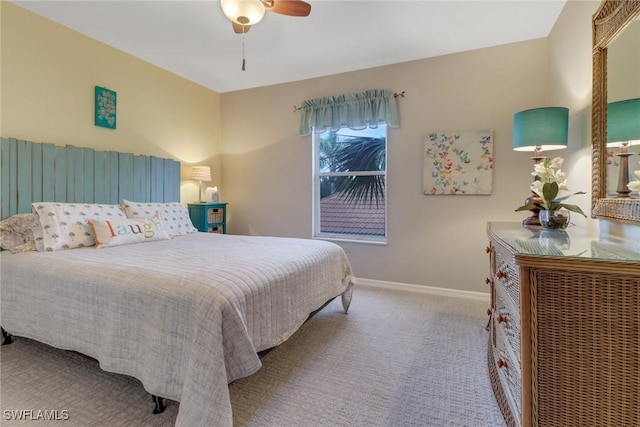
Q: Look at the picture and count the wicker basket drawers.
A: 2